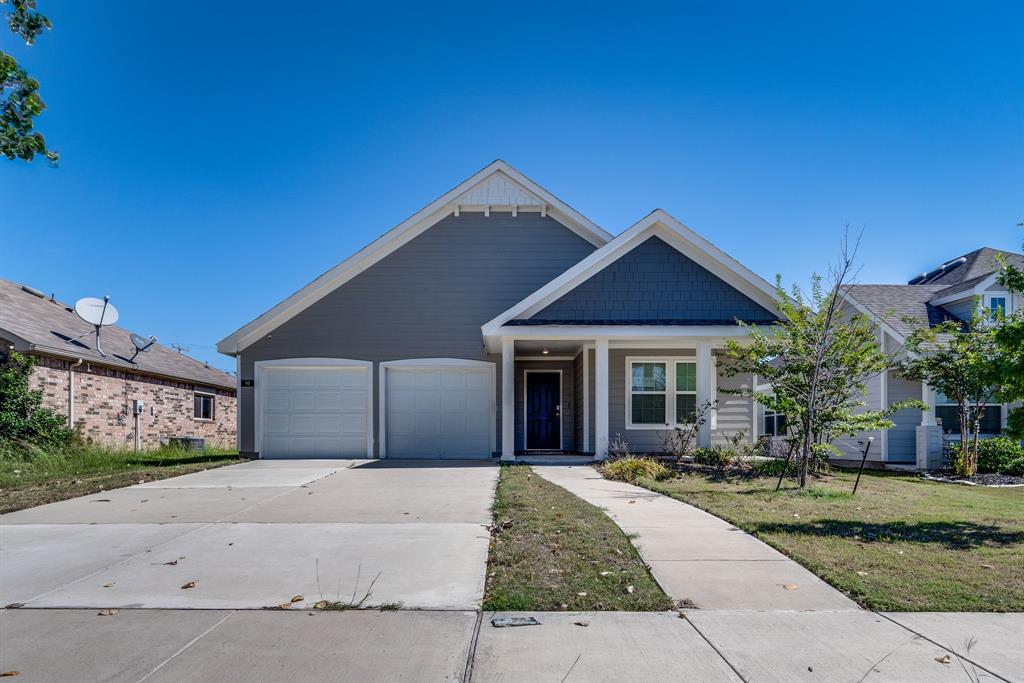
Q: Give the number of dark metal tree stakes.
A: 2